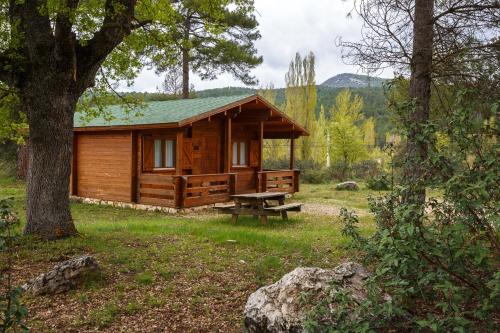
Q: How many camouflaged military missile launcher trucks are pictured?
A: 0